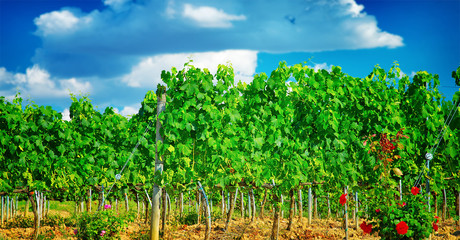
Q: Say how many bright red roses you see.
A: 5